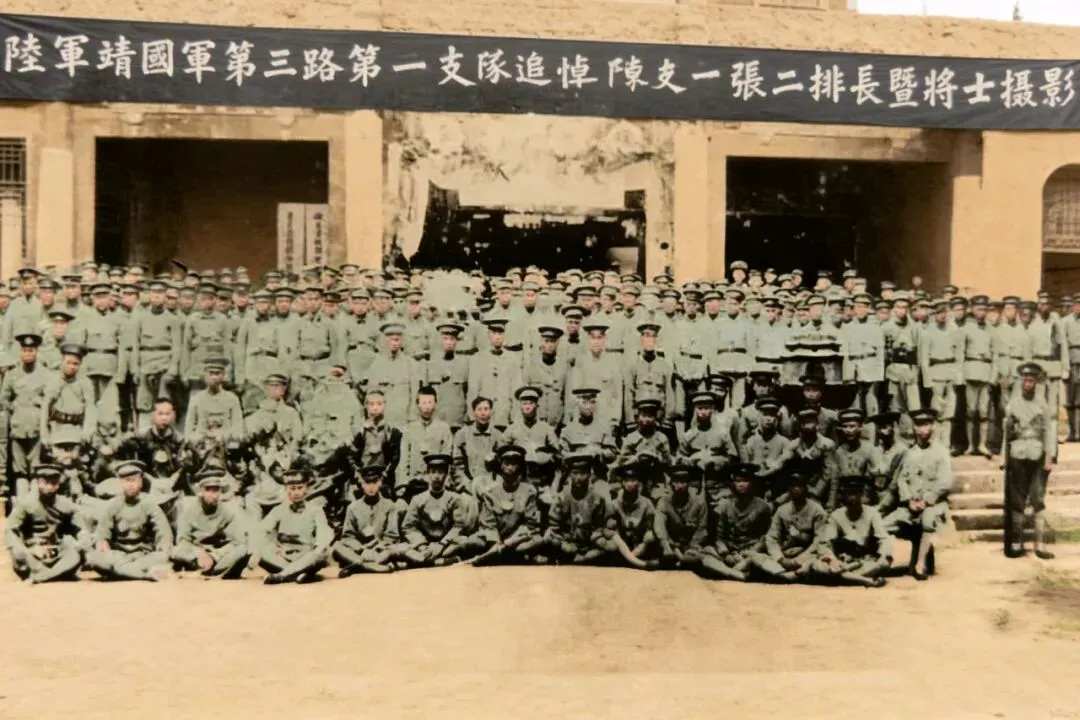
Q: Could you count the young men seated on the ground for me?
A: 13